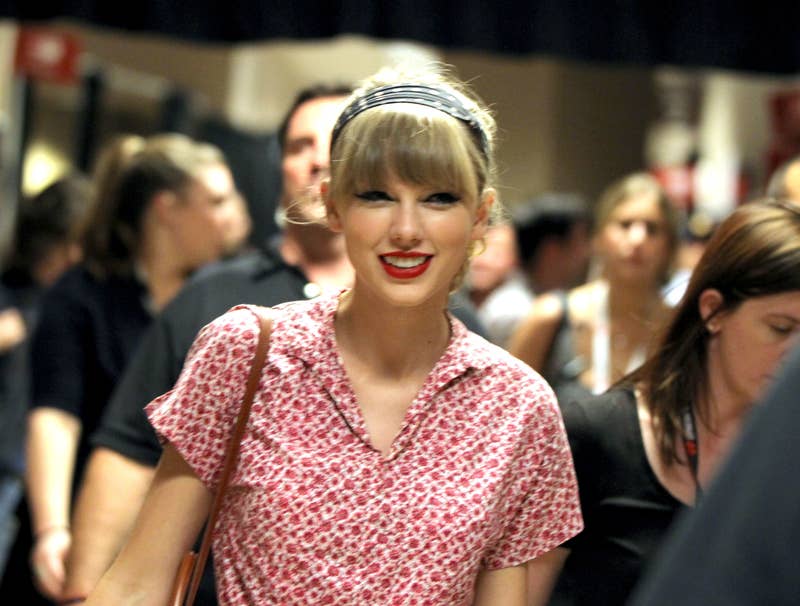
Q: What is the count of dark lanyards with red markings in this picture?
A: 1